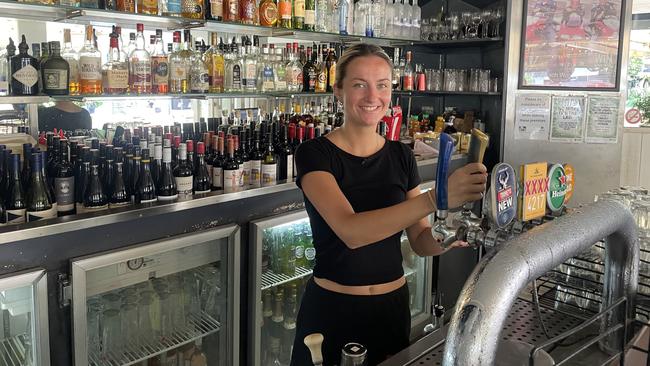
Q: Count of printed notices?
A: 3